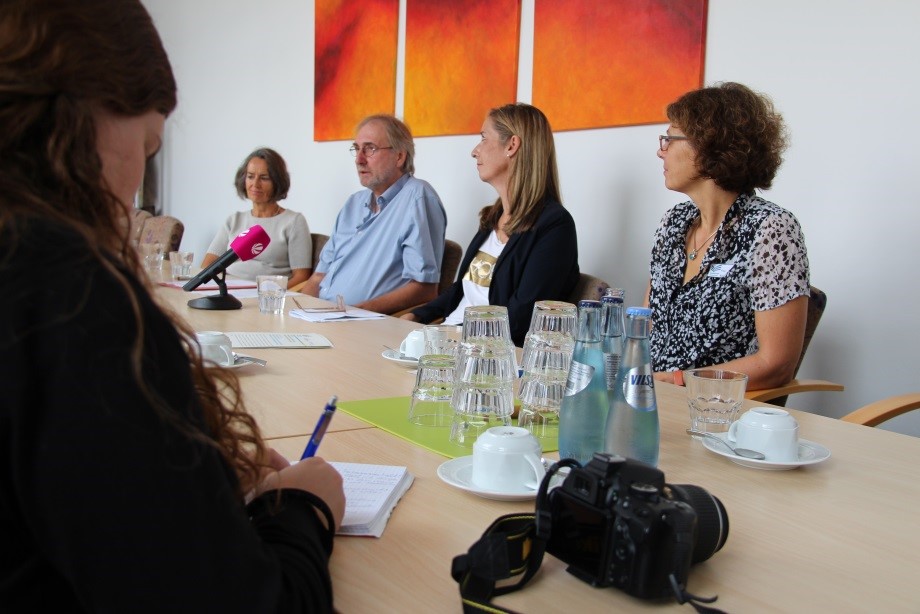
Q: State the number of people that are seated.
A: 5